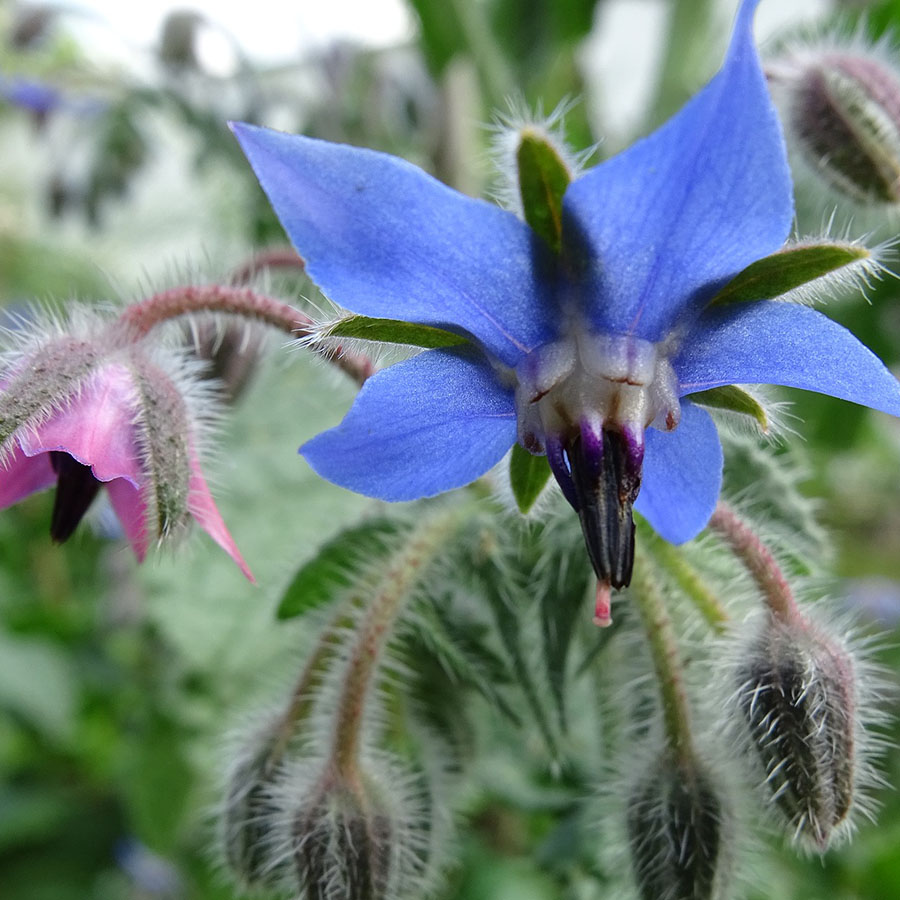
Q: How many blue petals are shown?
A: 5